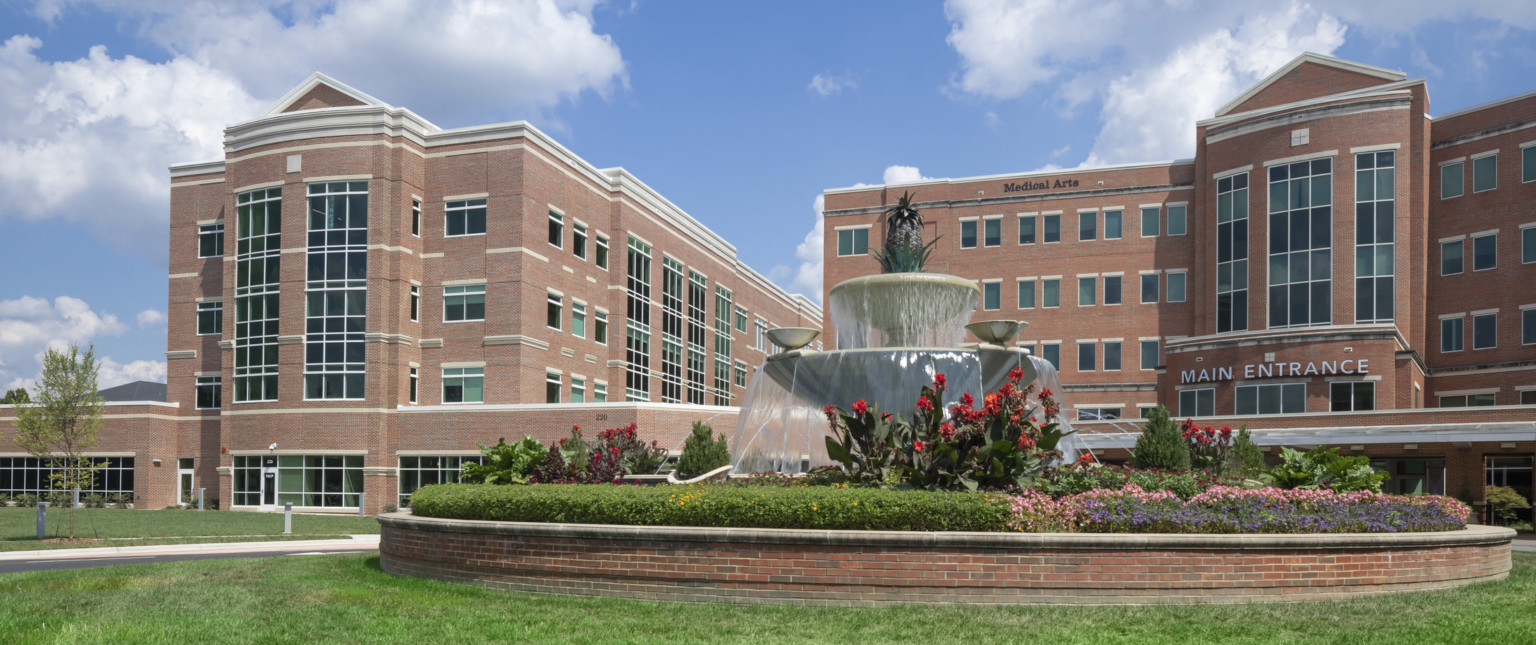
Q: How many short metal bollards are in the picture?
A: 5